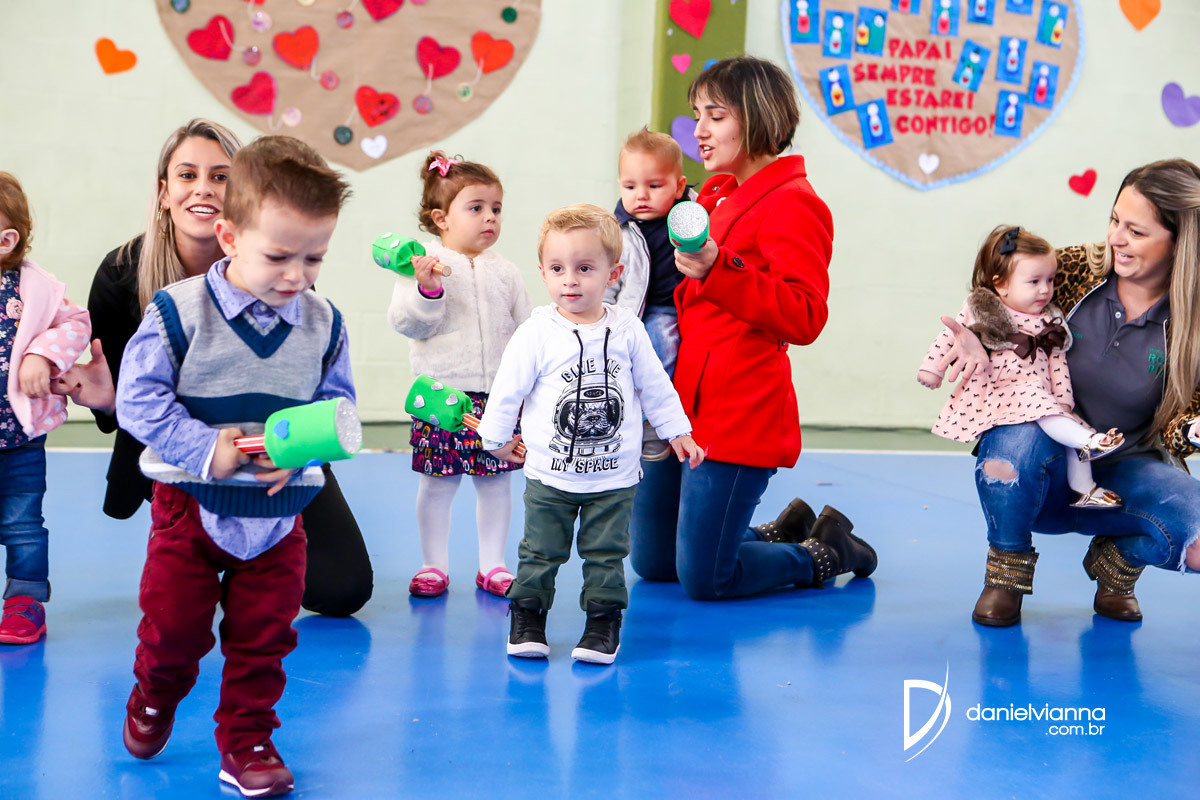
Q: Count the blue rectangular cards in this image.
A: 14